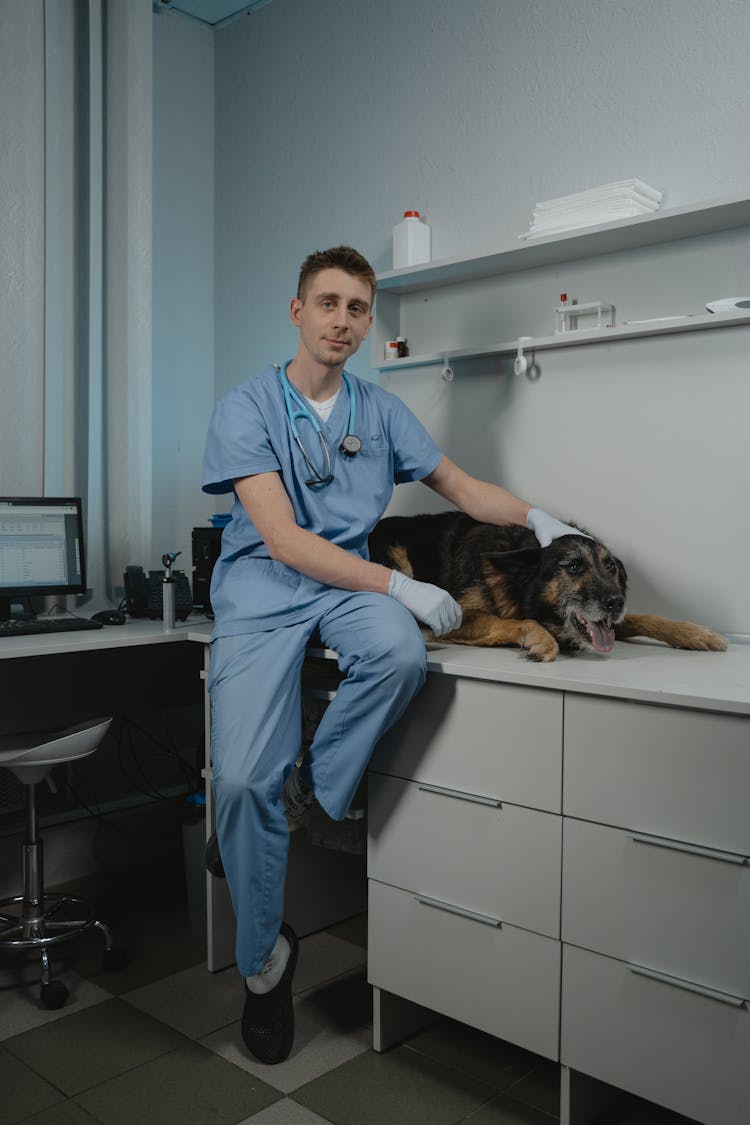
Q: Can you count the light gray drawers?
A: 6